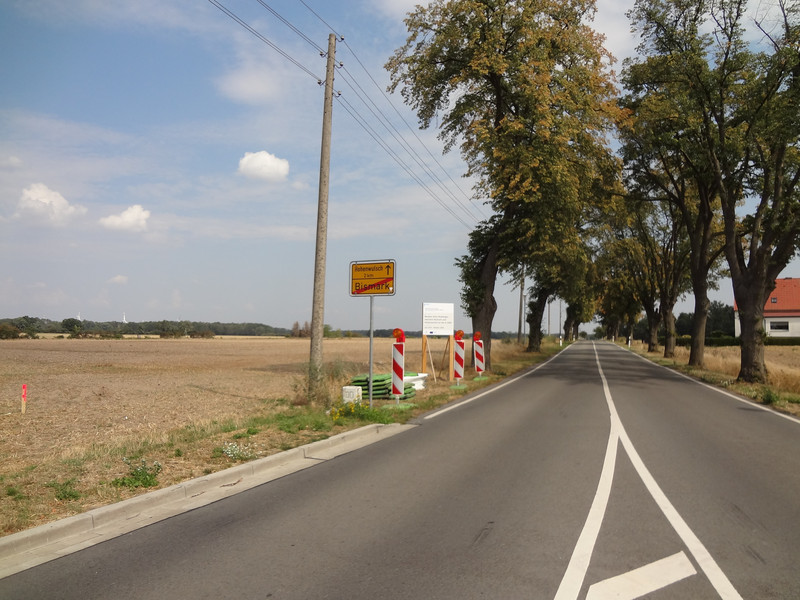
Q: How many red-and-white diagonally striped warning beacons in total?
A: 3